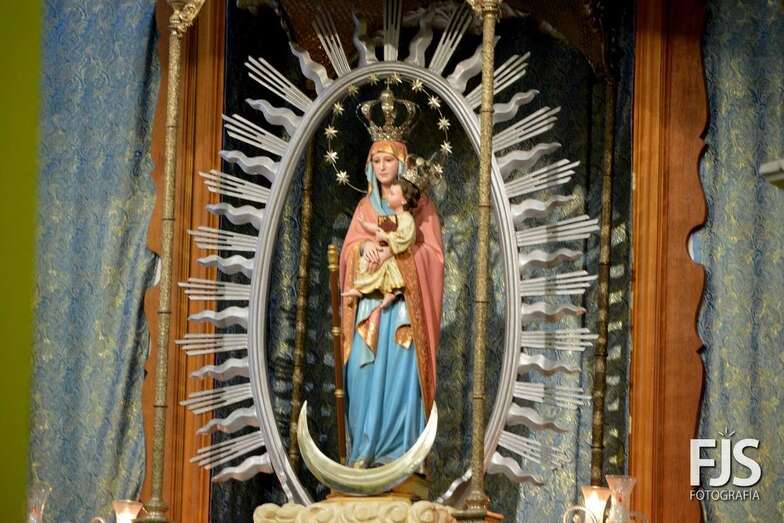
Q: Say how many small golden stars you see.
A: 12